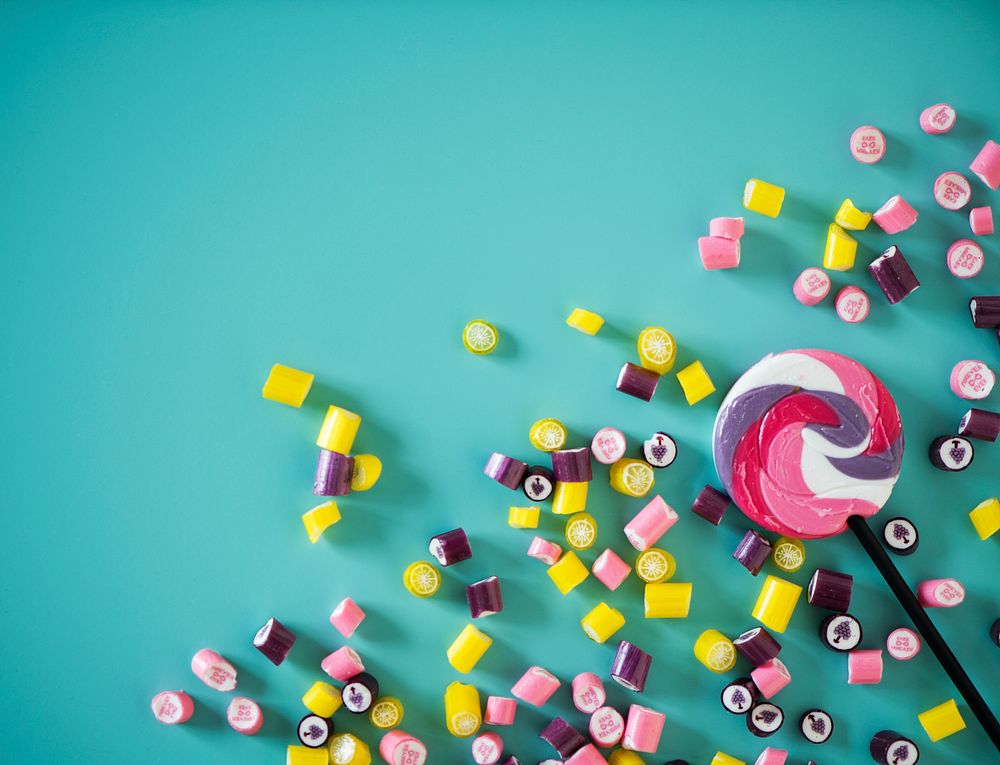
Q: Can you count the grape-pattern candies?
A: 11